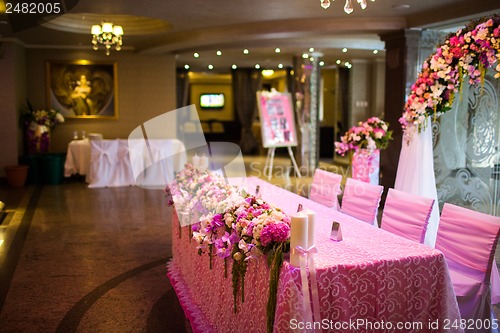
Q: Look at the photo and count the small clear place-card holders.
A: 3